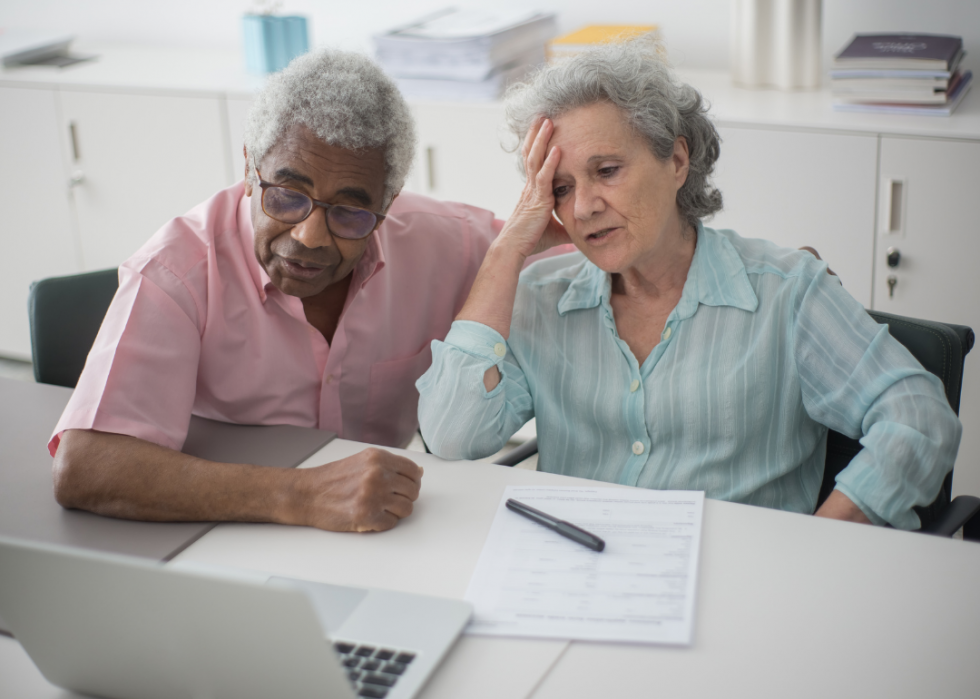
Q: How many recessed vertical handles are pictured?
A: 3